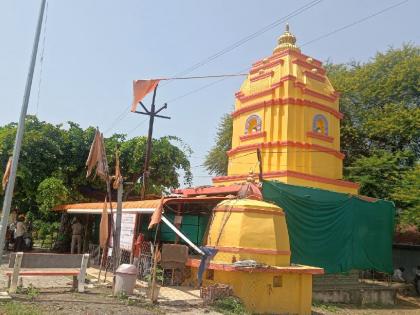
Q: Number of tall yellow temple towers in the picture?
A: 1